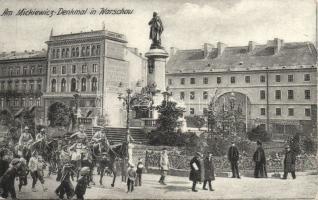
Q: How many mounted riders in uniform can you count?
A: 4